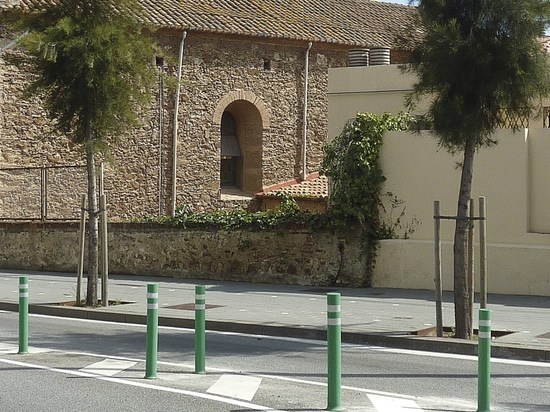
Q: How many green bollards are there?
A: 5